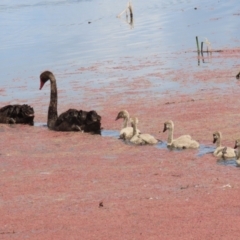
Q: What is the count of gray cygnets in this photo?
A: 5